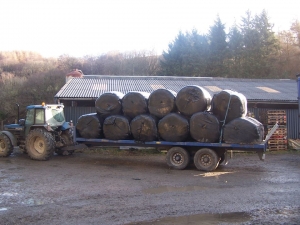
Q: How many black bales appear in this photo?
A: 11